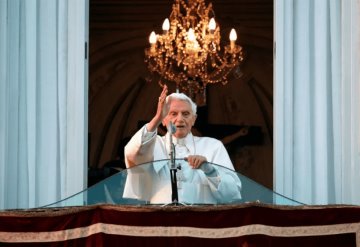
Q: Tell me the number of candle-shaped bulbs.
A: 5